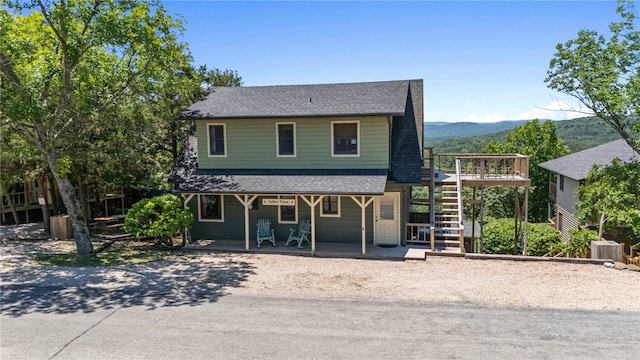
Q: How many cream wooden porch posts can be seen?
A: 4